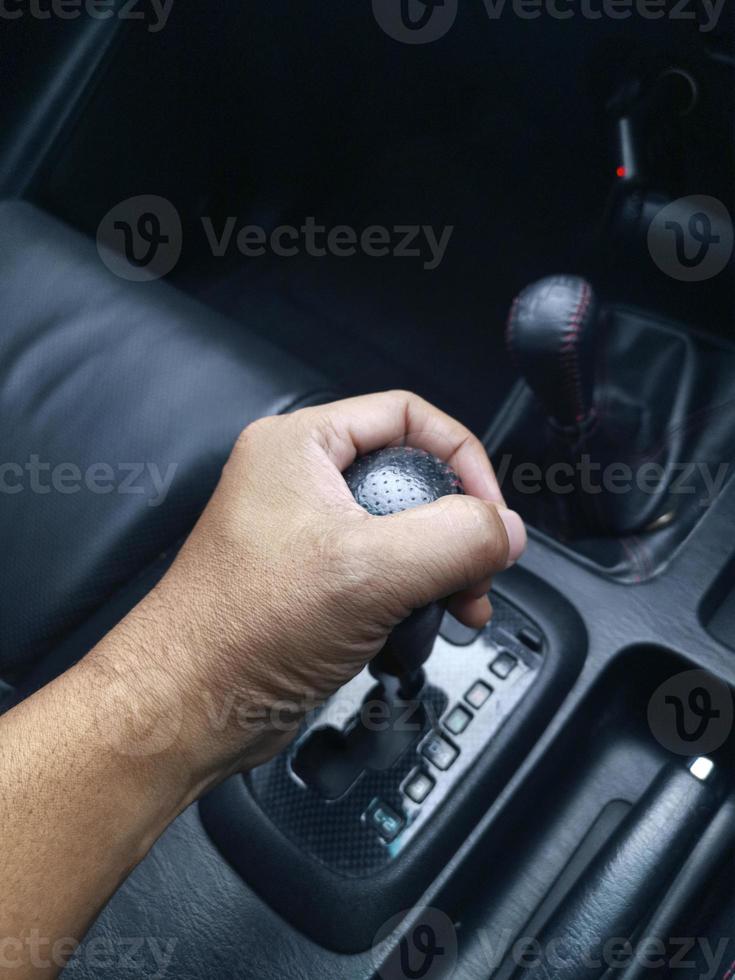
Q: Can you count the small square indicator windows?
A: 6